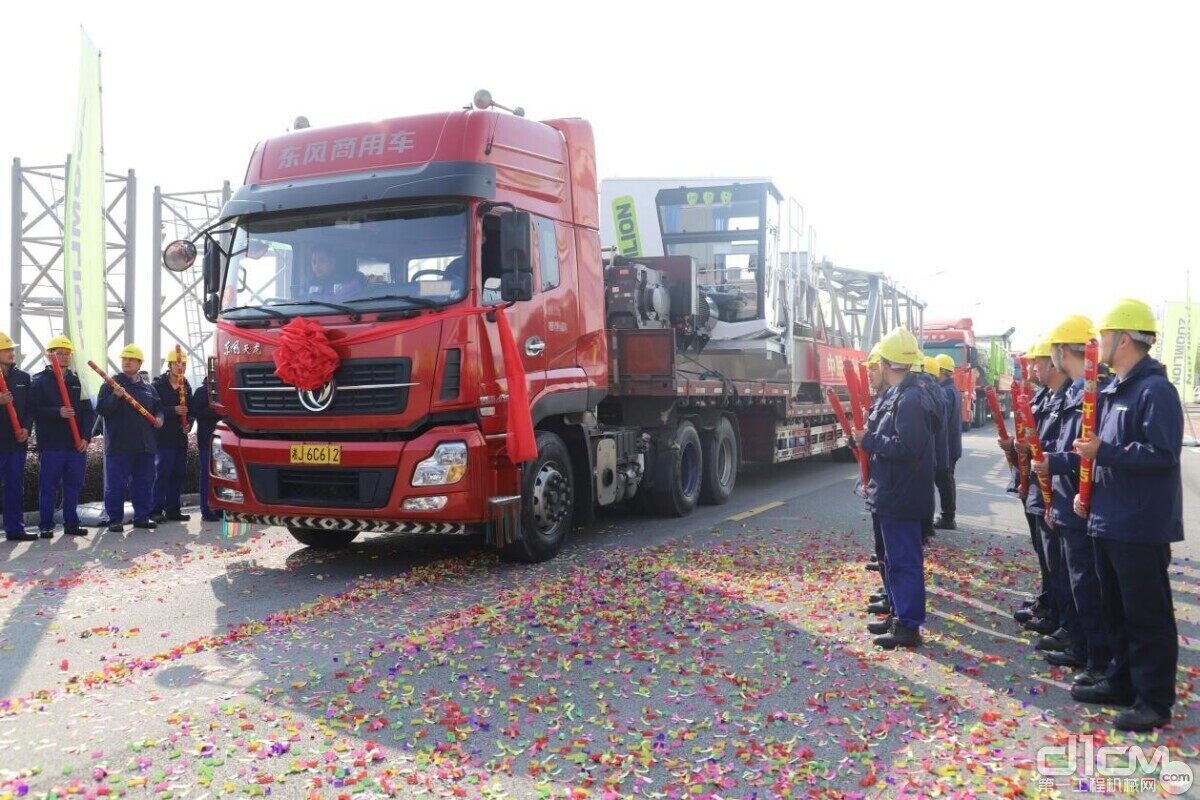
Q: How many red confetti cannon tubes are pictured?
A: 12